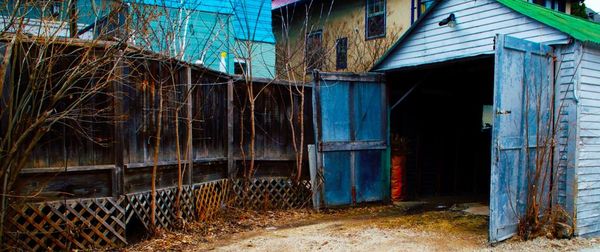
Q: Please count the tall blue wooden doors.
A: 2